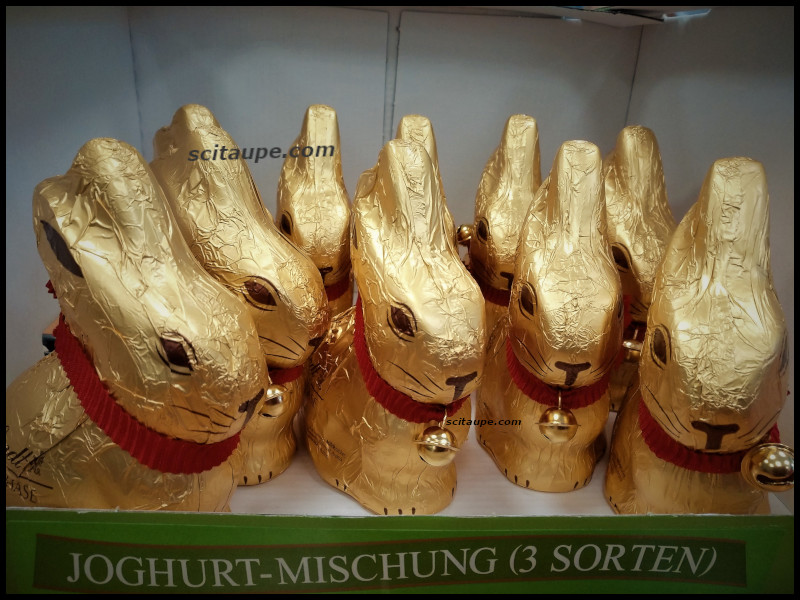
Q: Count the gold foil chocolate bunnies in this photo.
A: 9